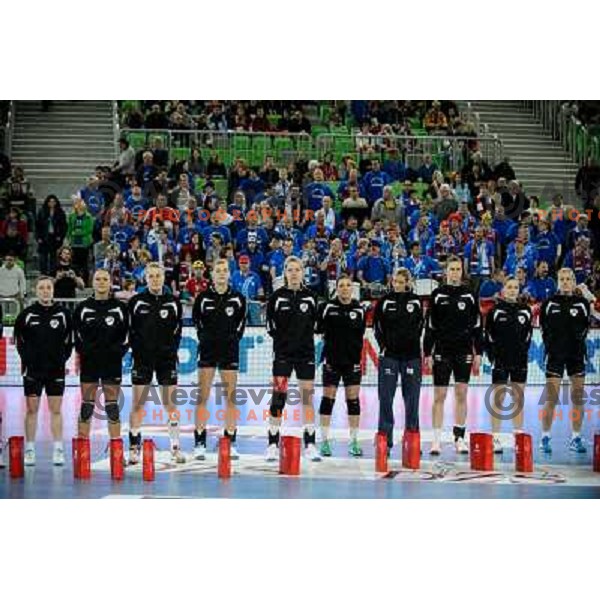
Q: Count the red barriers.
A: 11